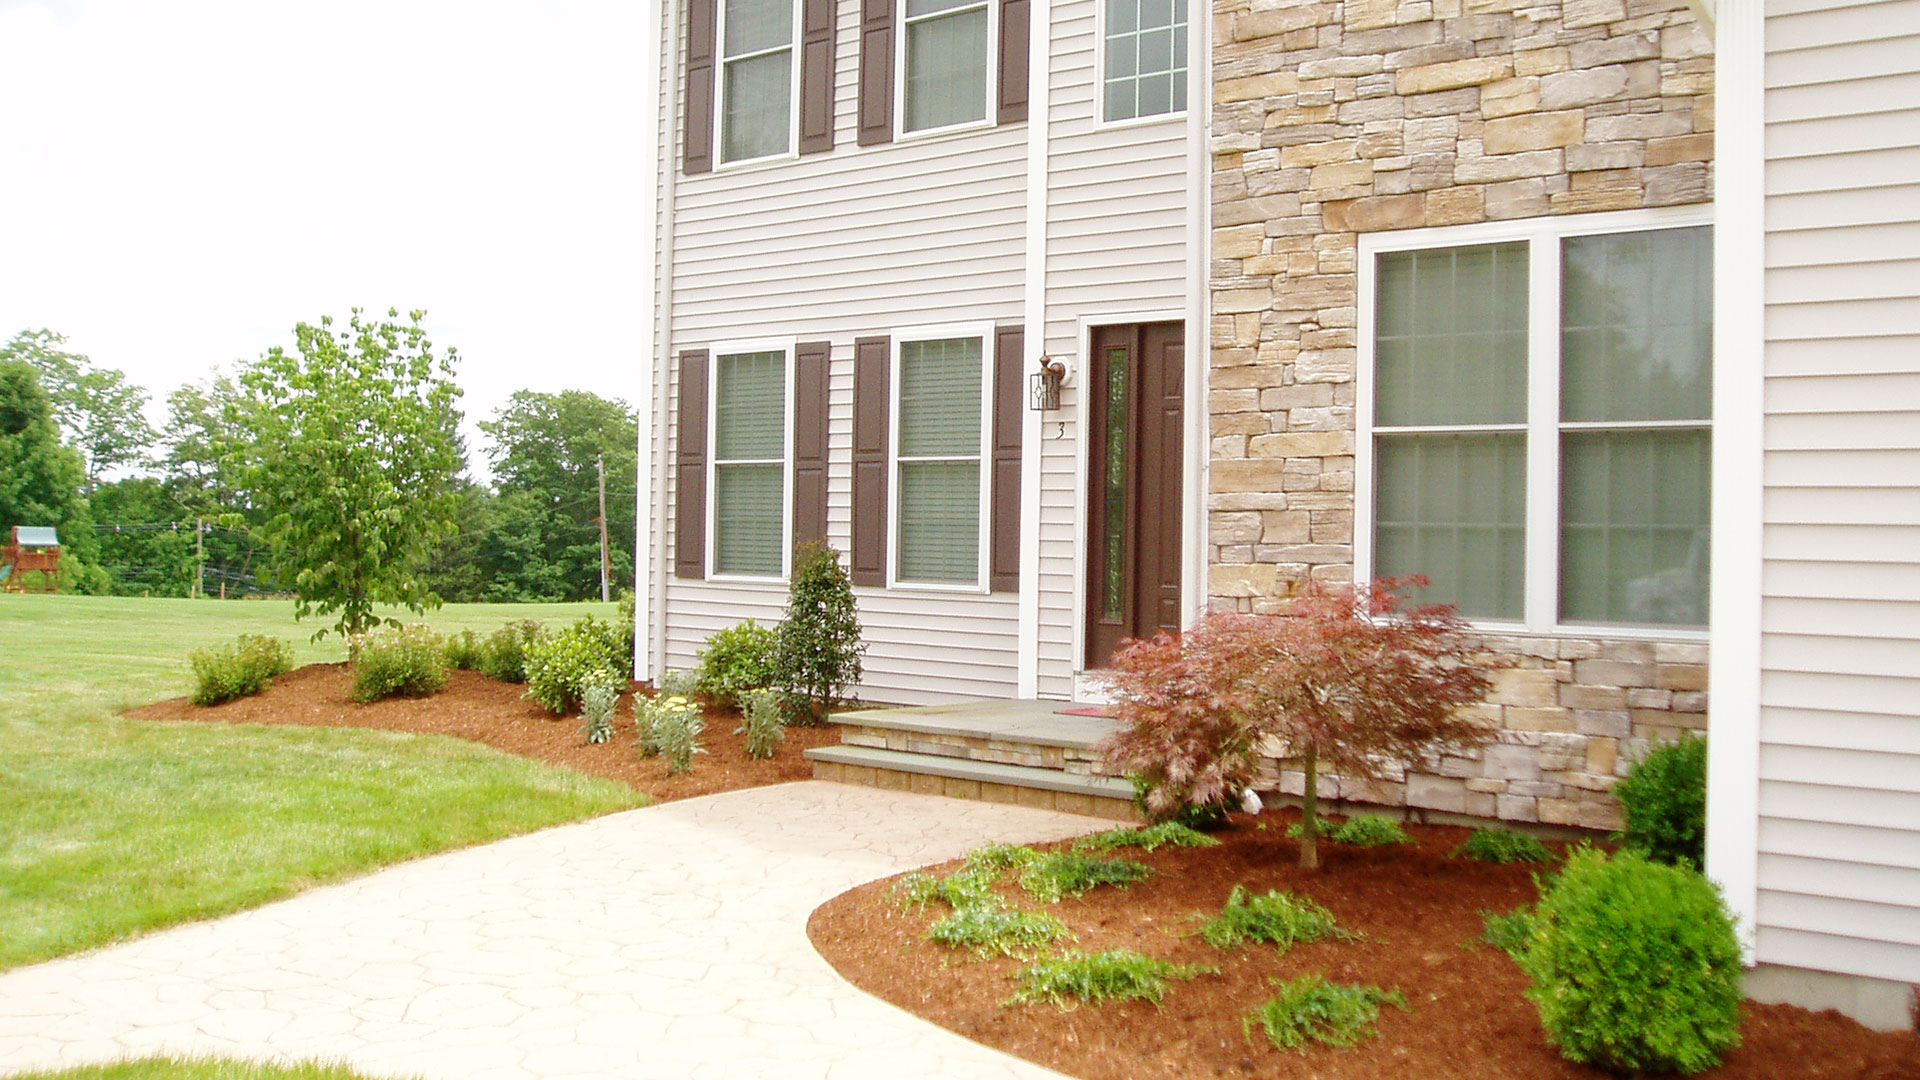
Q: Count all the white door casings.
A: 1